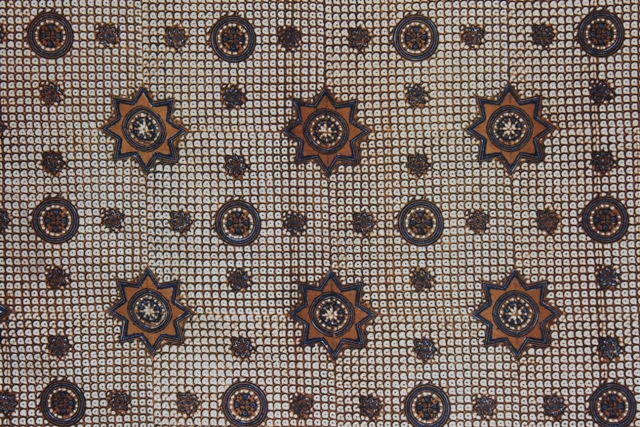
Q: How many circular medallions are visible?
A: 12